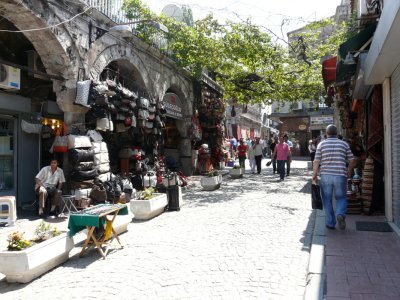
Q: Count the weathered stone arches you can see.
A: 3